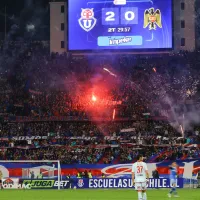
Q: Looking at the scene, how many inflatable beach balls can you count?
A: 0